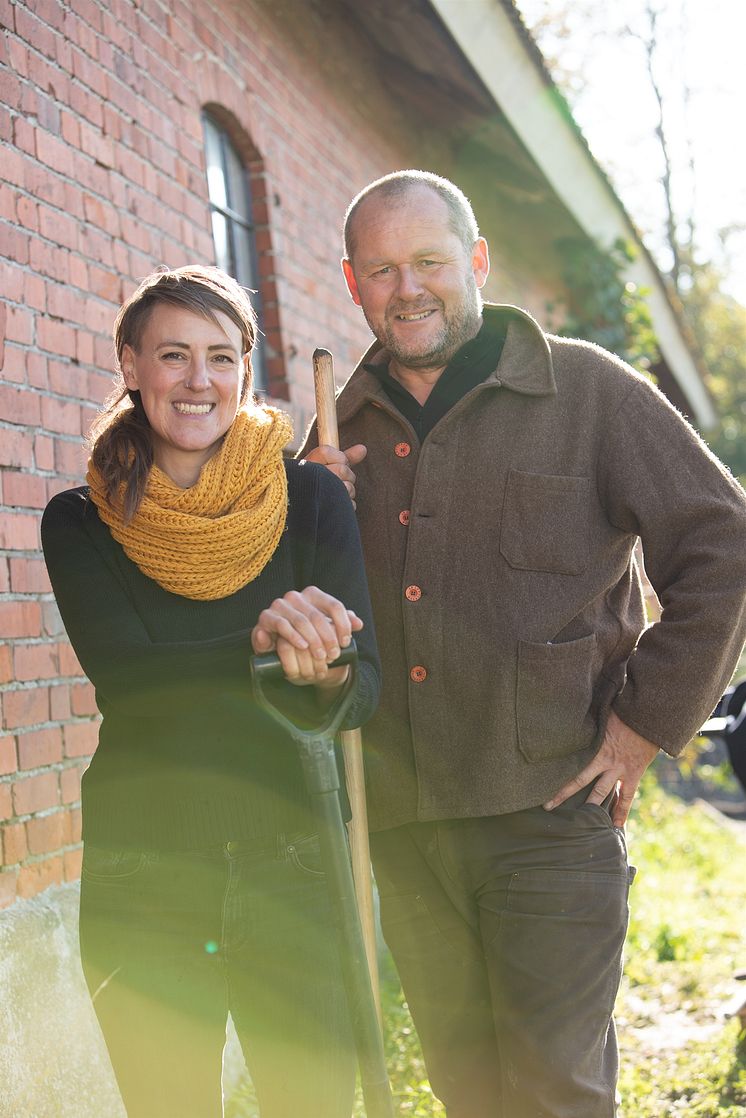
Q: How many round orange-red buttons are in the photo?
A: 4